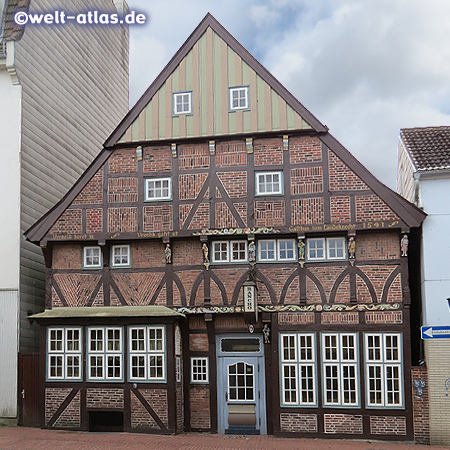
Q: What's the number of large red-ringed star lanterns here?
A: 0